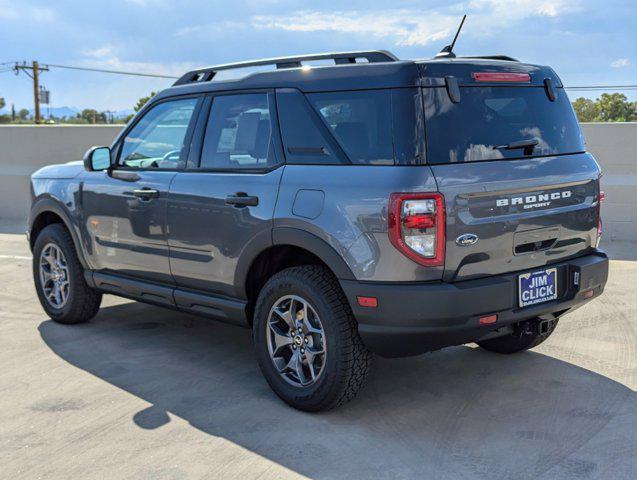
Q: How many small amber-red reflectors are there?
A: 3